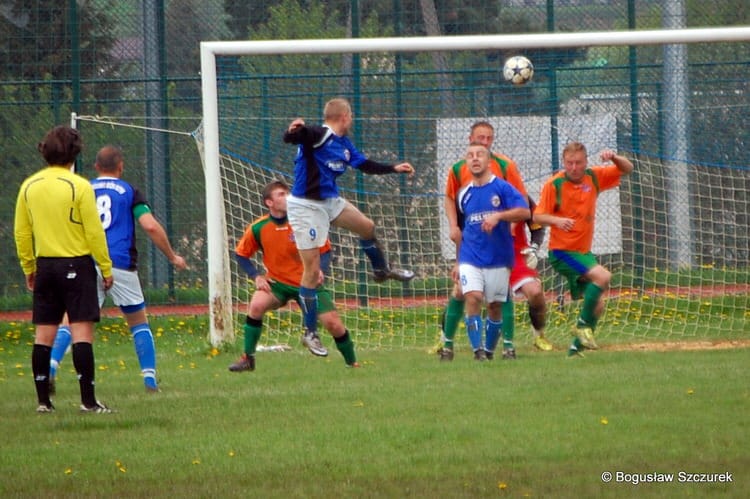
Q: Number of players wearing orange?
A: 3